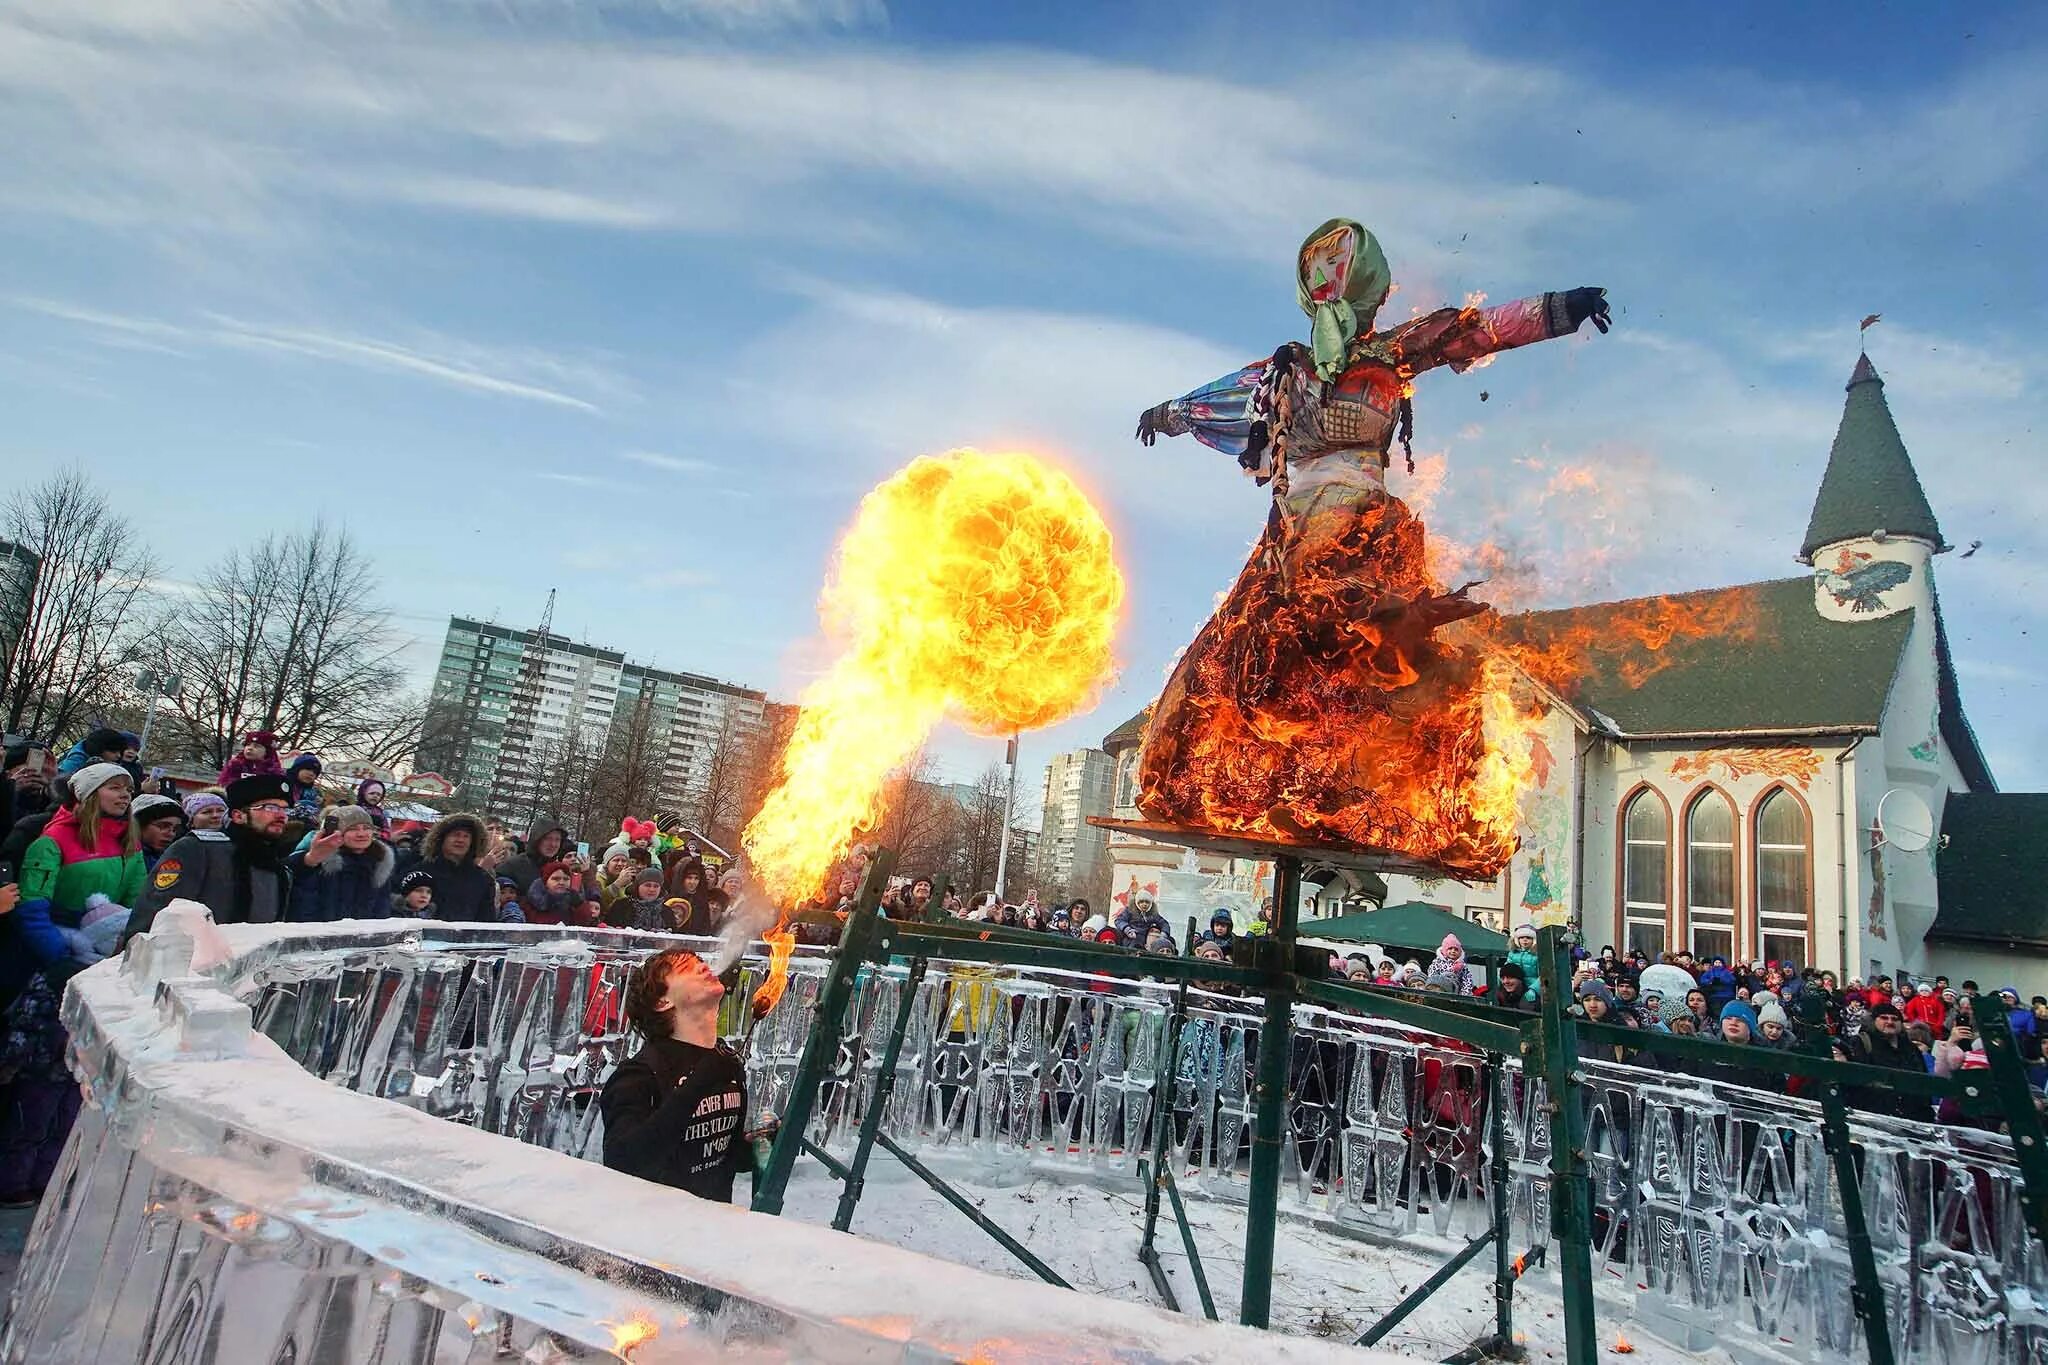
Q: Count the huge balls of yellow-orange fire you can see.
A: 1